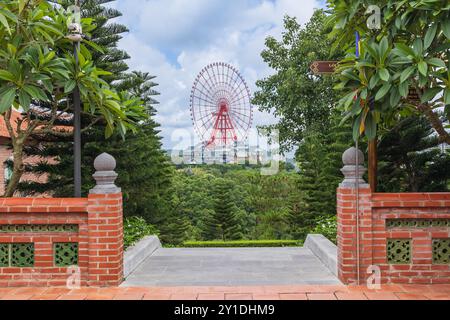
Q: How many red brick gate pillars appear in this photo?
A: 2